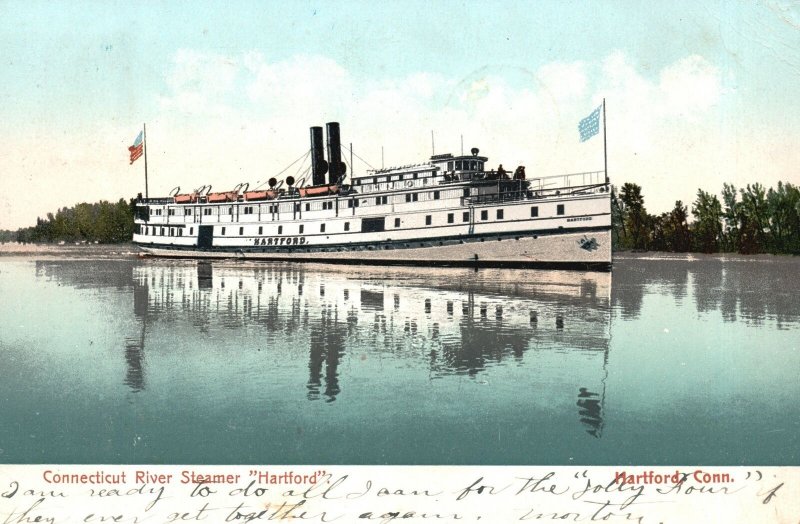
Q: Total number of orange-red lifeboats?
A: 4